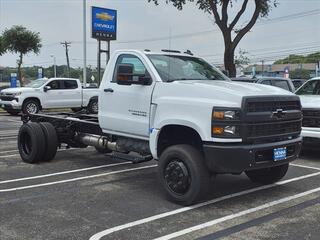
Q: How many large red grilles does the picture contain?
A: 0